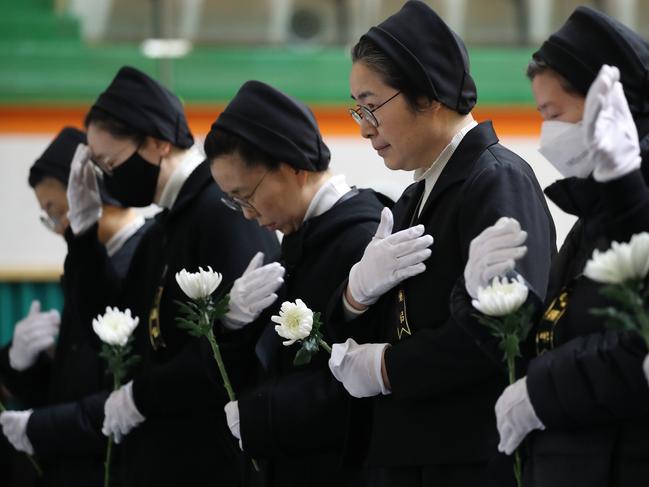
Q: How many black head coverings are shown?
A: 5